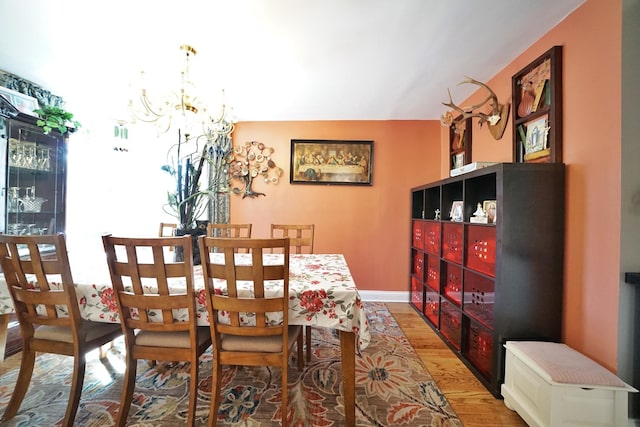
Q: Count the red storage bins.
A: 12